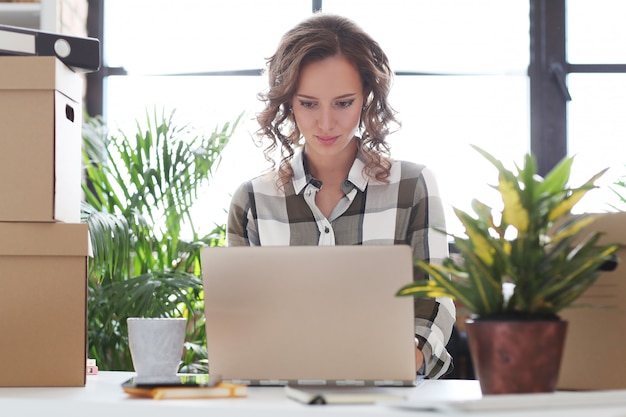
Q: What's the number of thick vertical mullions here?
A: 2